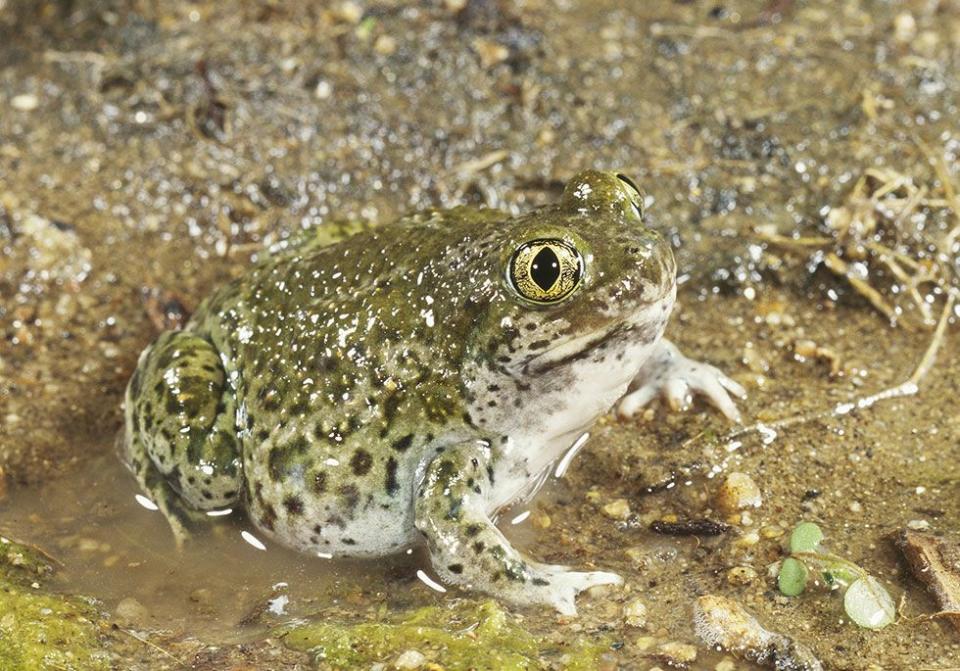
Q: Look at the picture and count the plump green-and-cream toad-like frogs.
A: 1